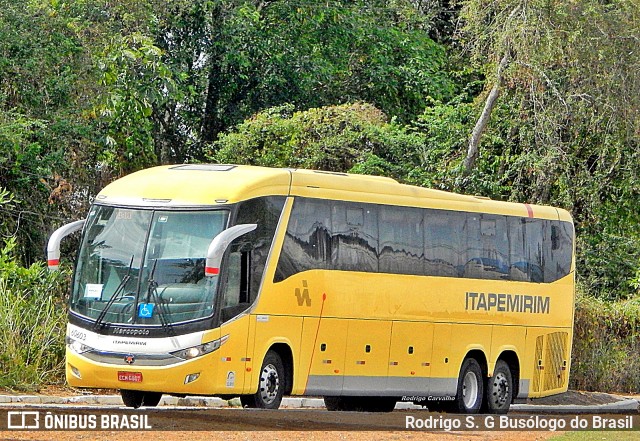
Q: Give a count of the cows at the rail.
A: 0